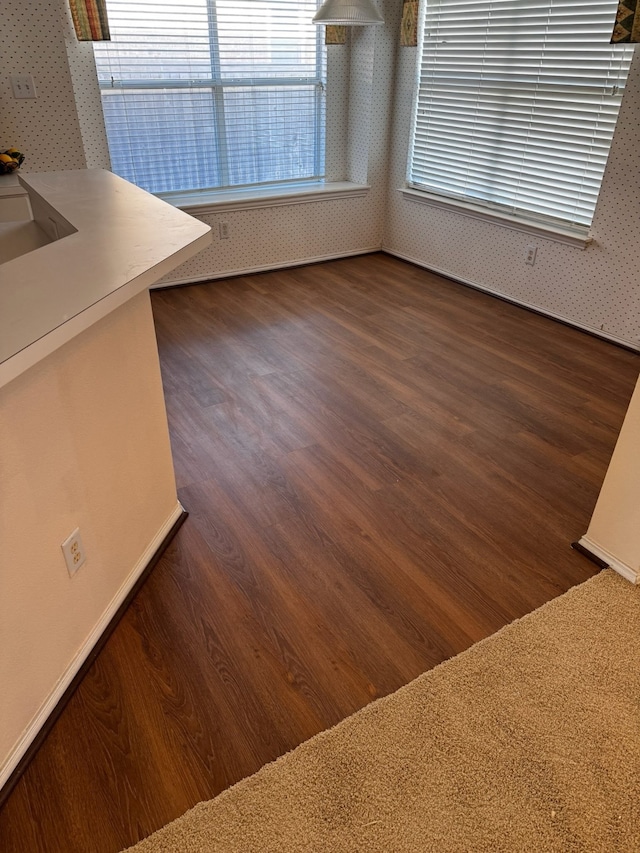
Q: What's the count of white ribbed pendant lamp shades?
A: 1